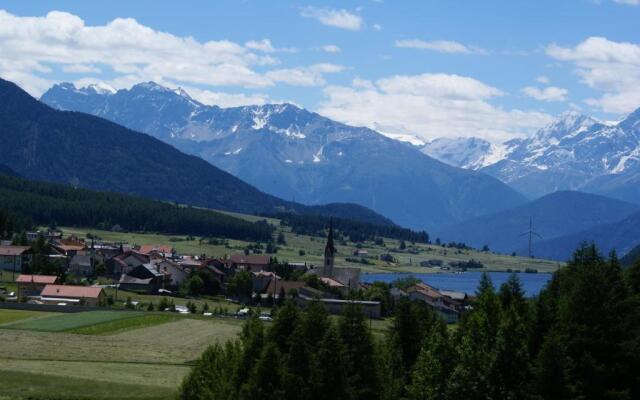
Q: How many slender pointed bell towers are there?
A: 1